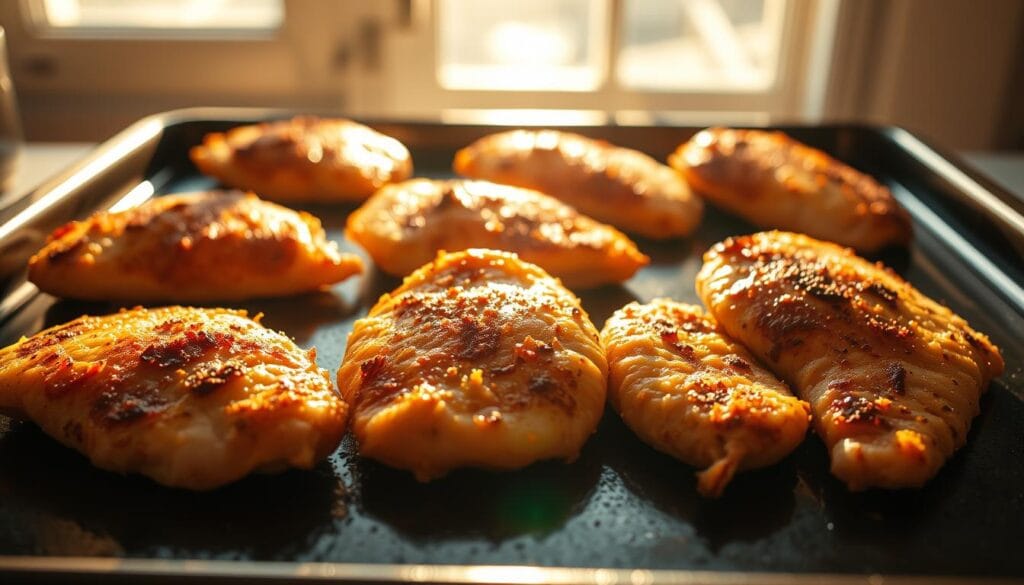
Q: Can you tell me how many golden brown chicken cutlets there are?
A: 9